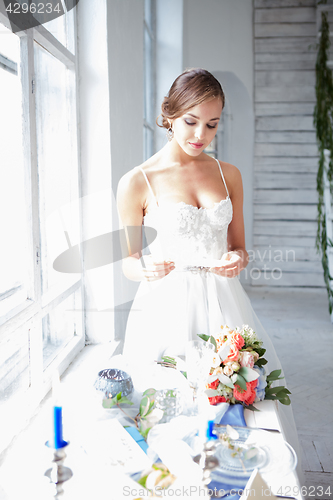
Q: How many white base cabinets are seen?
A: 0